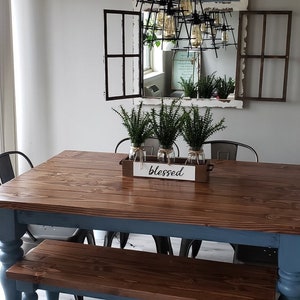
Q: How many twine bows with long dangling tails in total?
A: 3